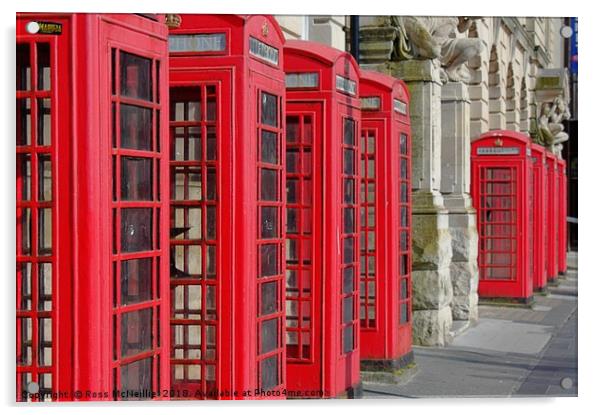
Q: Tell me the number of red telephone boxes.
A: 8